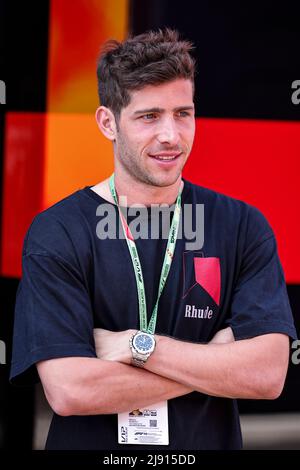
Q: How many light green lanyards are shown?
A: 1